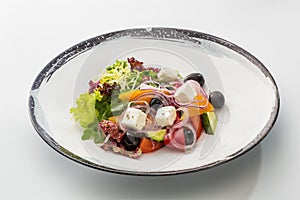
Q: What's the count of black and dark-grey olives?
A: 5